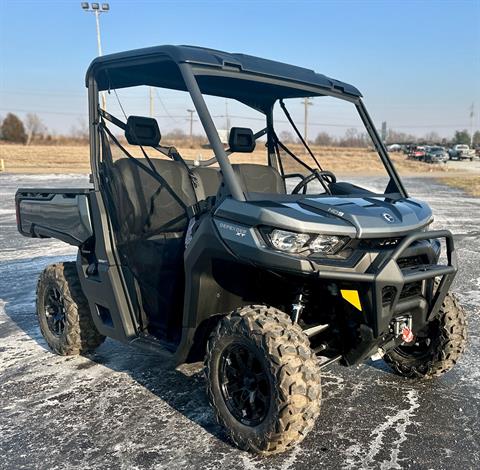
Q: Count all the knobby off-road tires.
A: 3